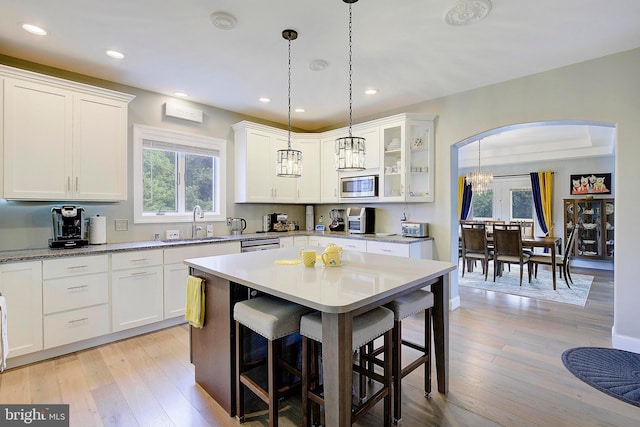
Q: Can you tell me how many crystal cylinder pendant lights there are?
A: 2